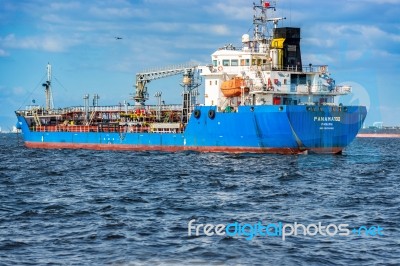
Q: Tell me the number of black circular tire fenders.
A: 2